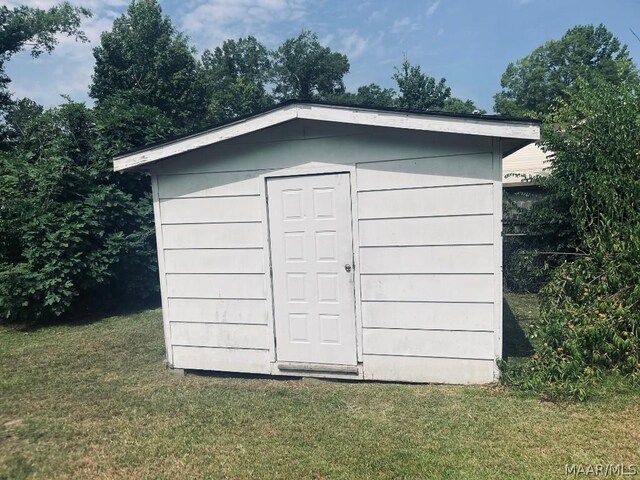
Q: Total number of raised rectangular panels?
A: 8